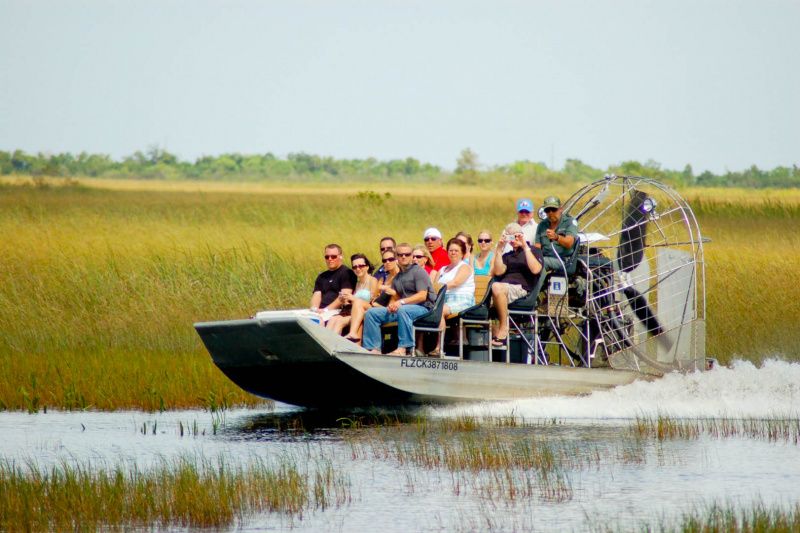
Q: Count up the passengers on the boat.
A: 12